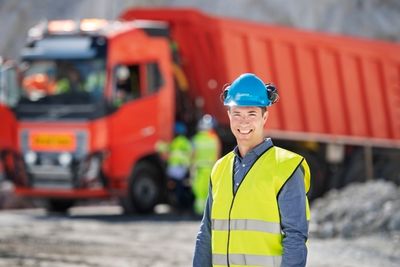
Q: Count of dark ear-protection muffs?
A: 2